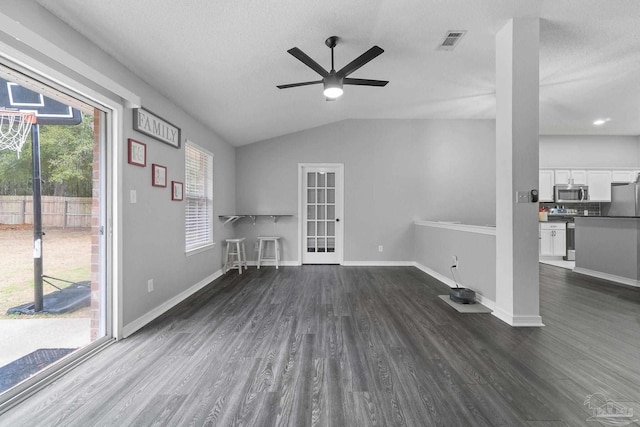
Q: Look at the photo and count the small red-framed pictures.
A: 3